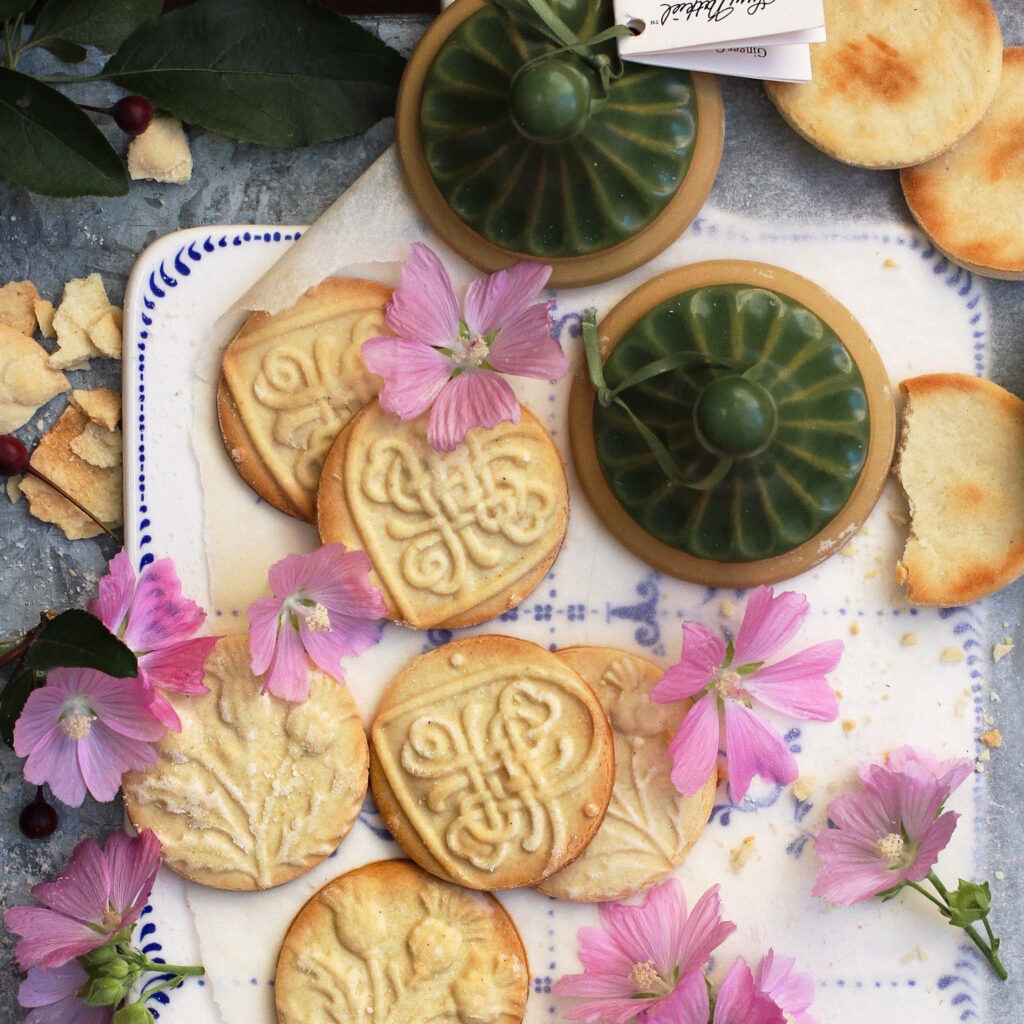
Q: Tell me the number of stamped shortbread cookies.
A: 6